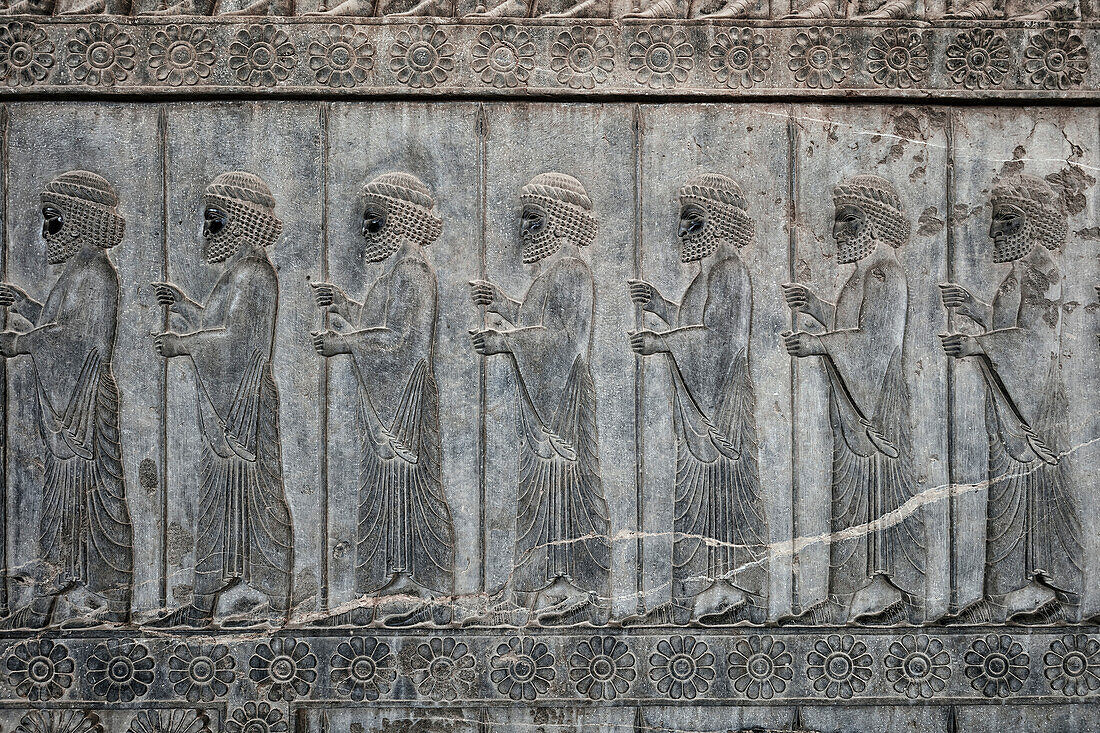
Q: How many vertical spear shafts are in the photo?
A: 7